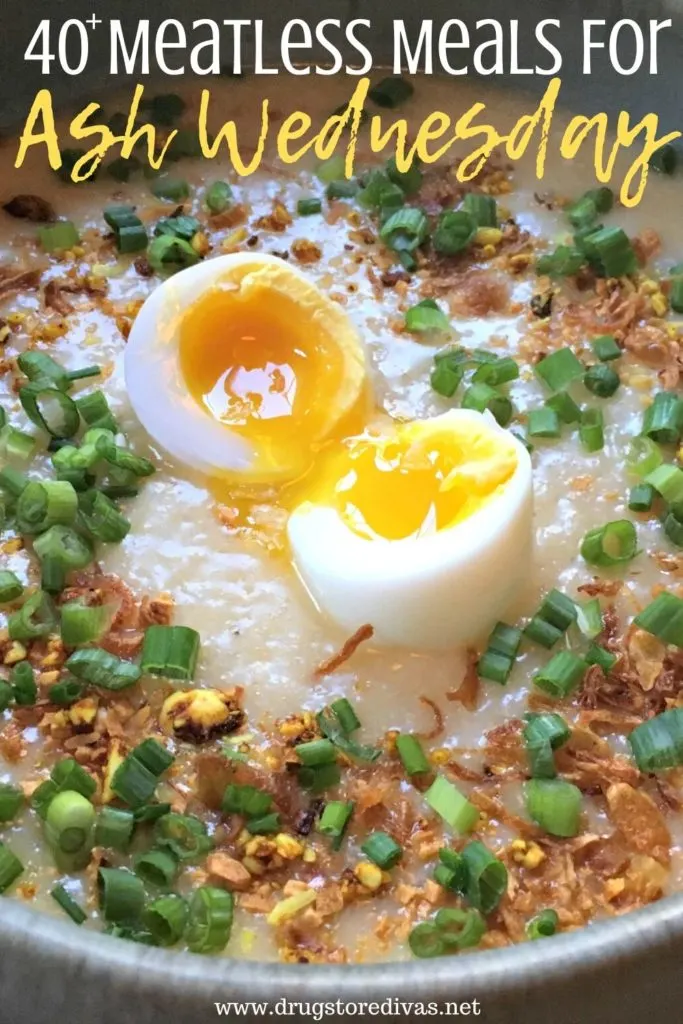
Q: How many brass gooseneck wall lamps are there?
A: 0